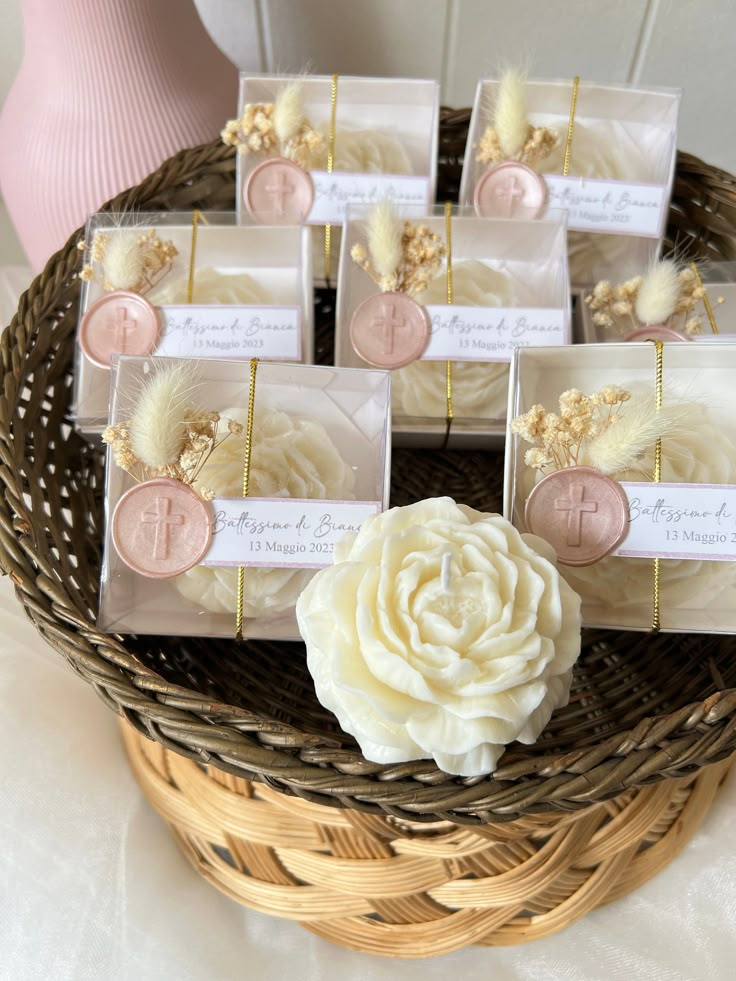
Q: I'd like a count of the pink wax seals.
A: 7